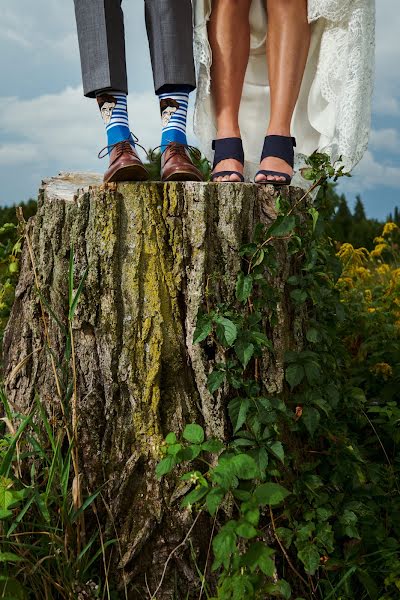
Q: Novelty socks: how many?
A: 2